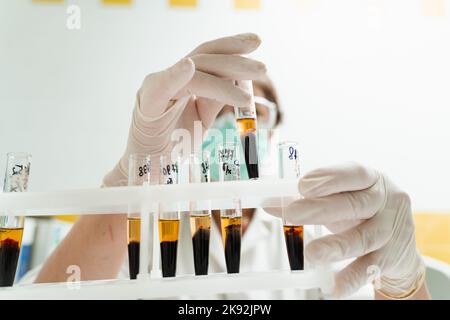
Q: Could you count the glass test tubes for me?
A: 7